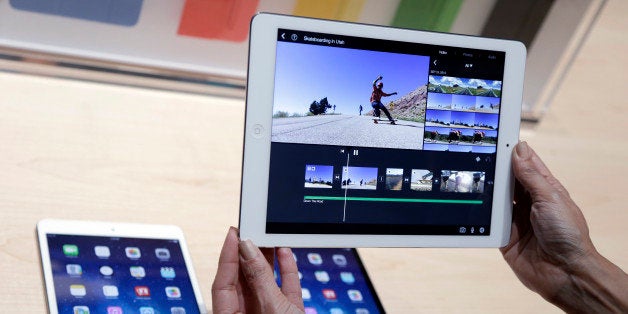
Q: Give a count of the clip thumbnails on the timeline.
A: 5